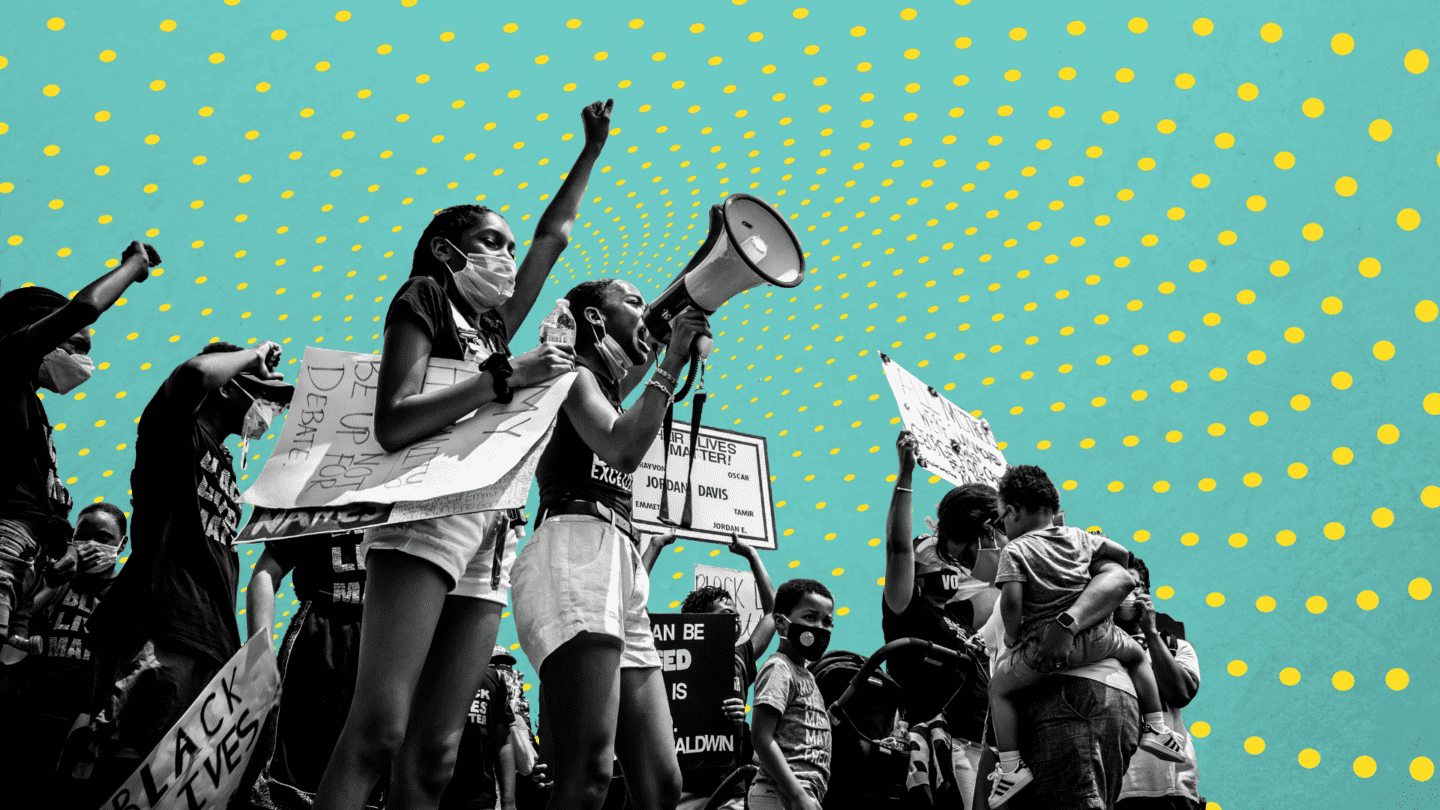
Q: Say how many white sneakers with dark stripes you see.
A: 2